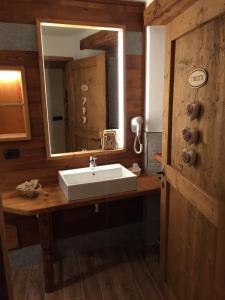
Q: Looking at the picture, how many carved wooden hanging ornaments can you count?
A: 3